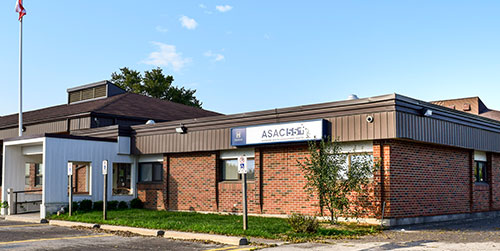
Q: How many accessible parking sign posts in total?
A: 3